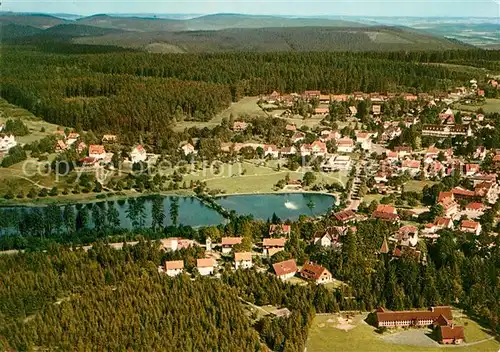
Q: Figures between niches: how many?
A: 0